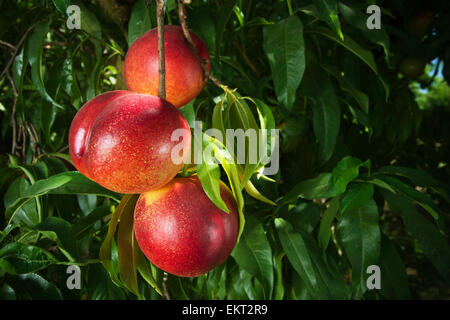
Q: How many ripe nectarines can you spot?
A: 3